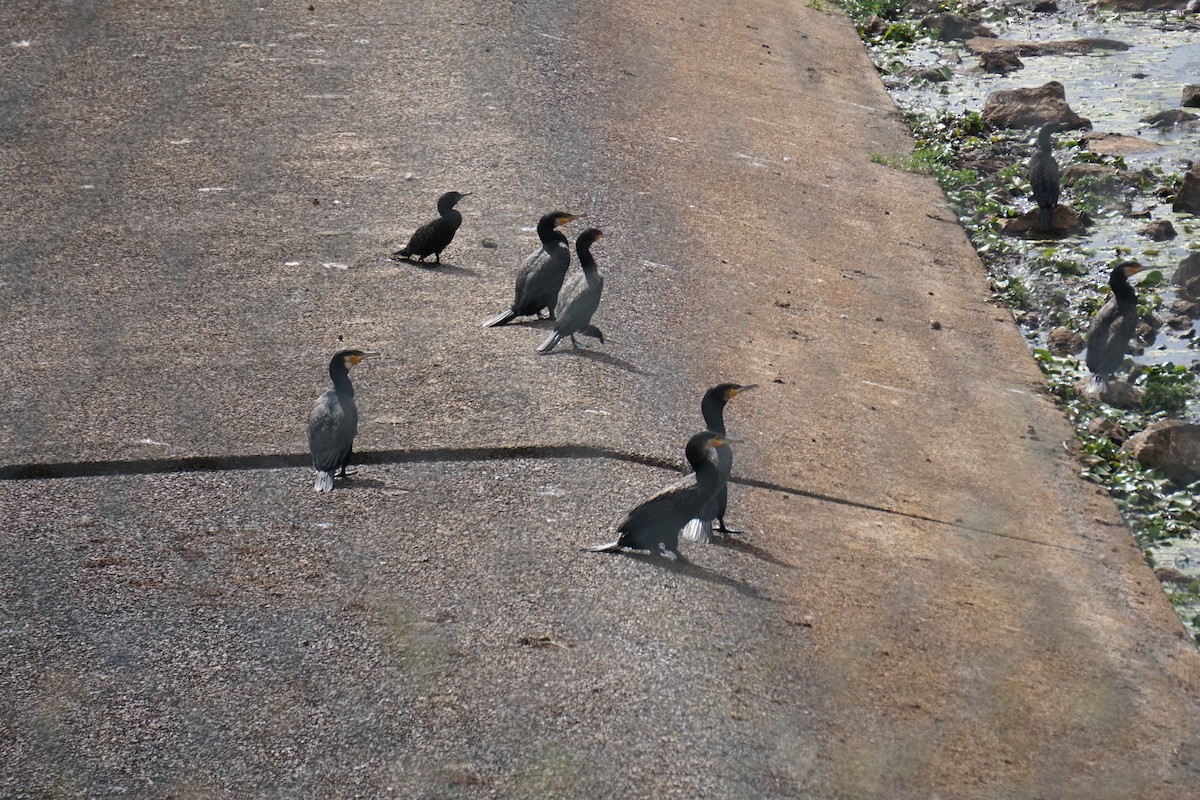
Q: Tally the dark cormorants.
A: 8